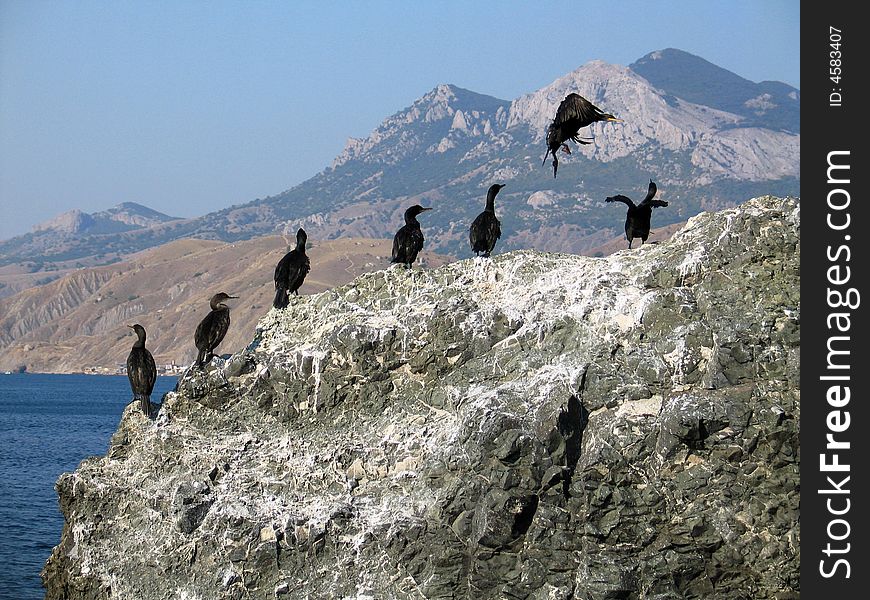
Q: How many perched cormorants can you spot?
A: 6